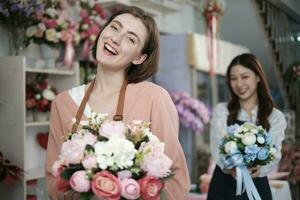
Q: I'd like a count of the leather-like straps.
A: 2